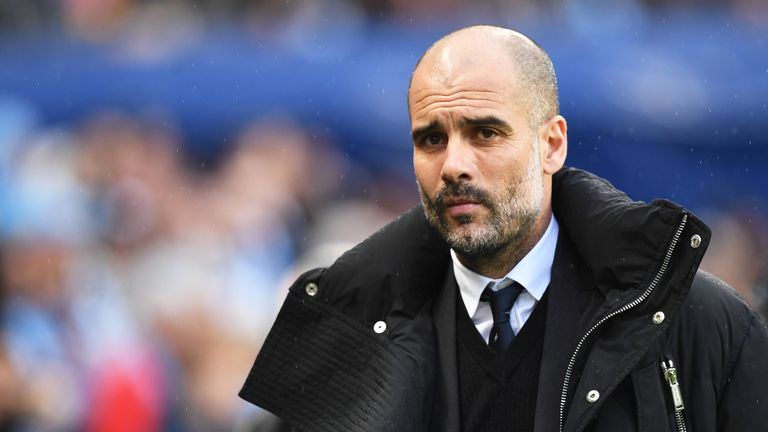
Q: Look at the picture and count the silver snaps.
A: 5